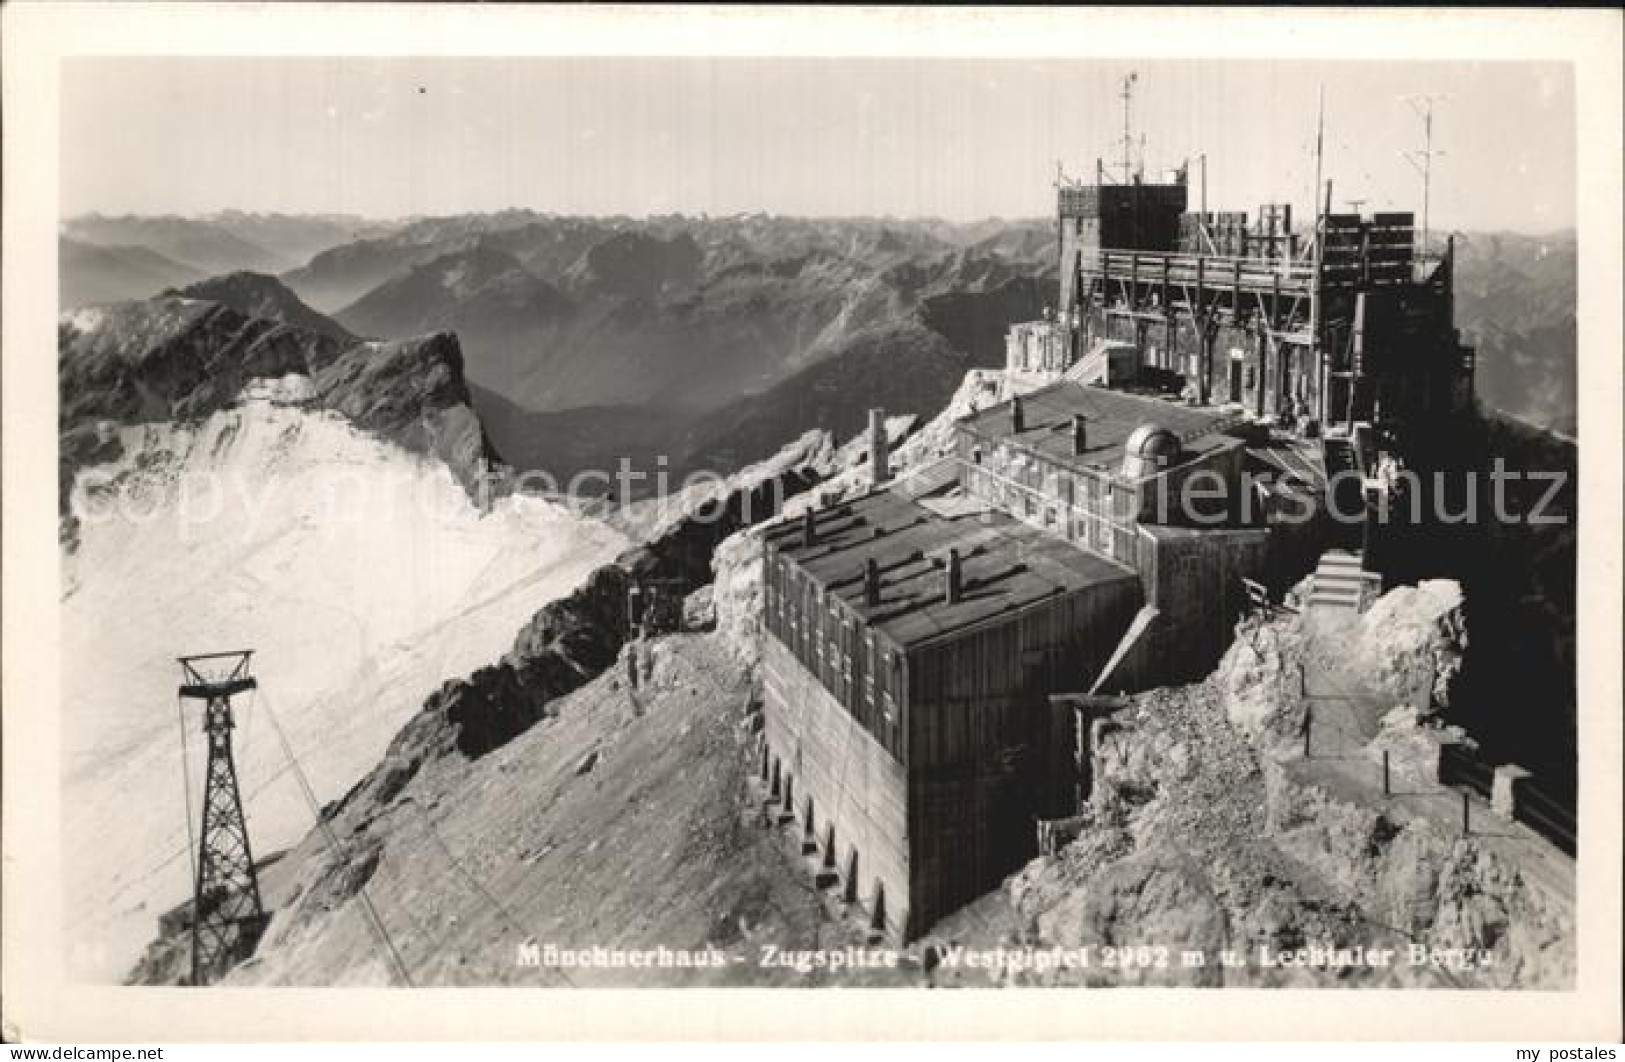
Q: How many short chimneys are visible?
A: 5